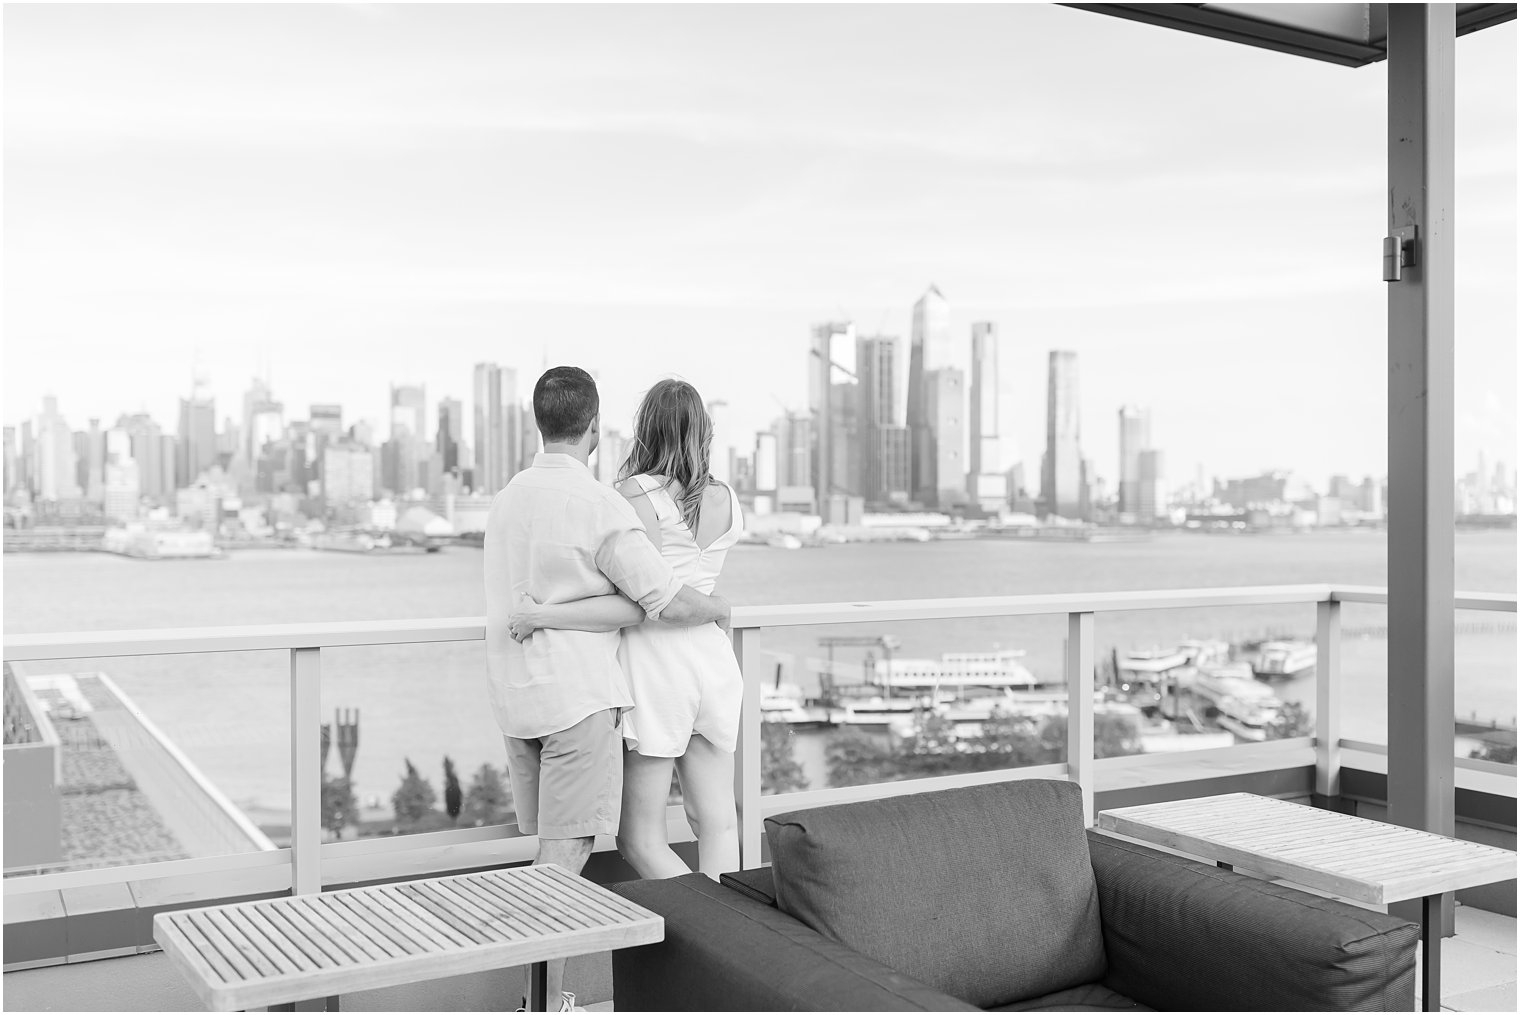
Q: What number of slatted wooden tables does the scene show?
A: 2